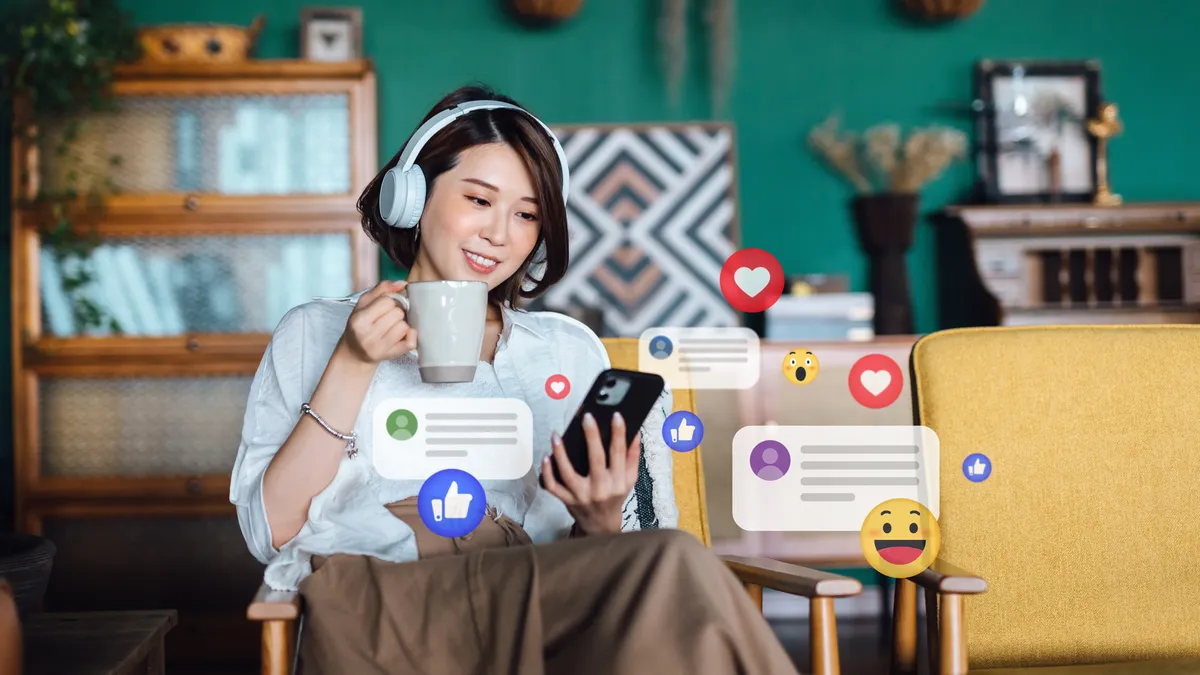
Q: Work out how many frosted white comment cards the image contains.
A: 3